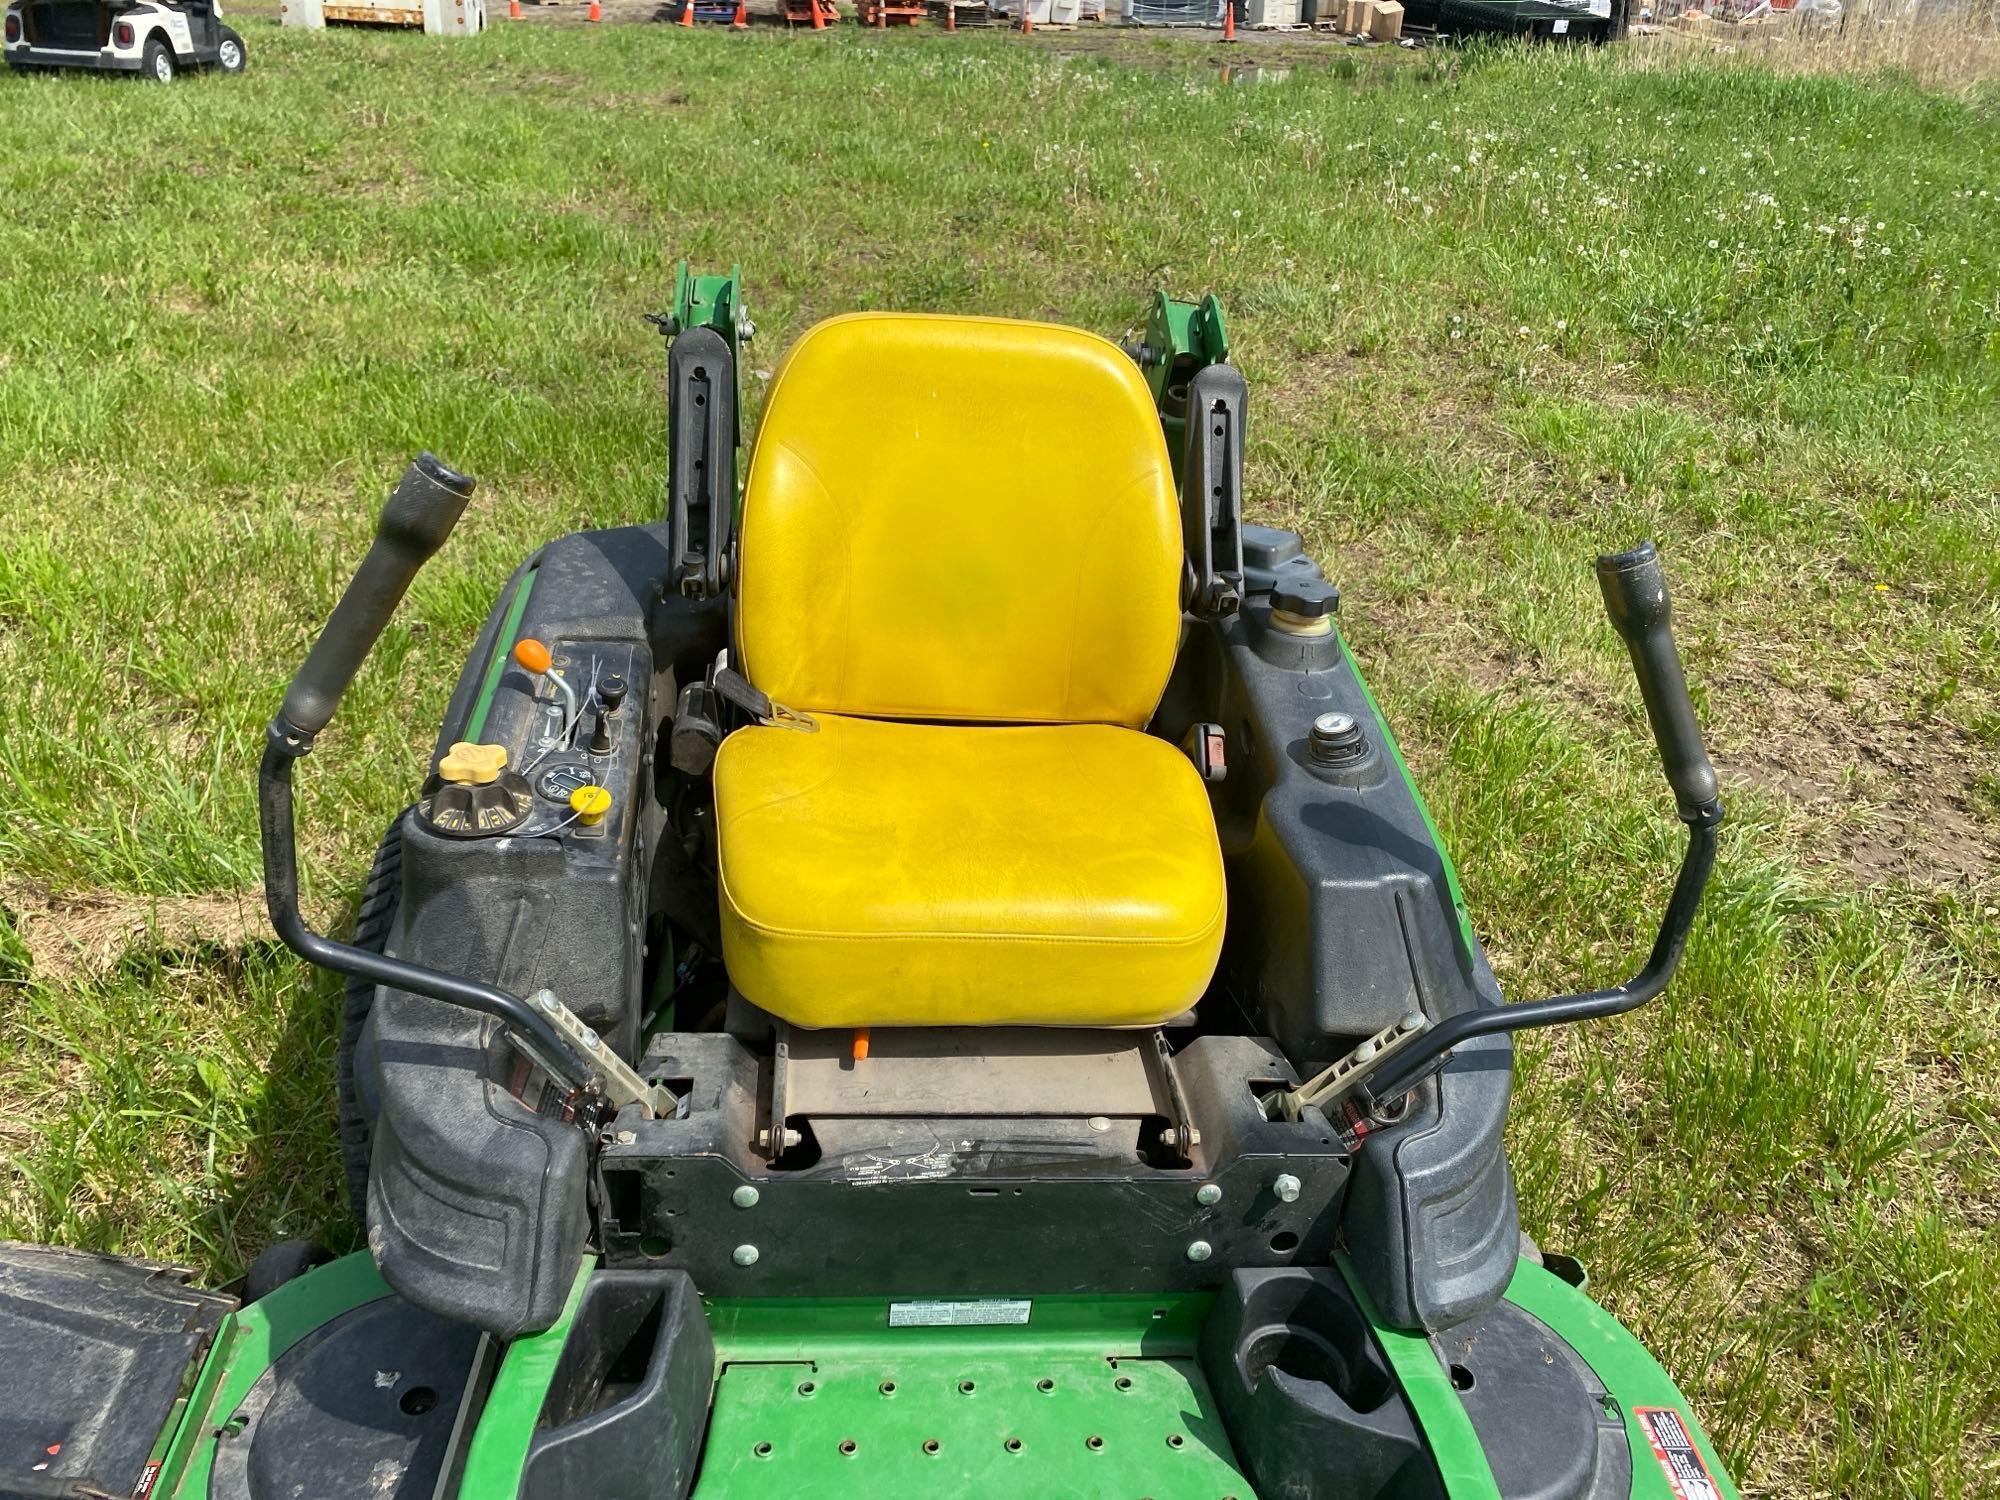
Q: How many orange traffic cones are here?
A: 9